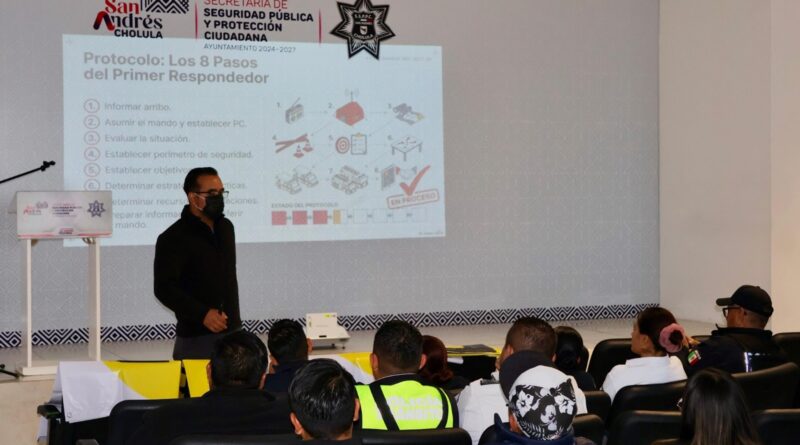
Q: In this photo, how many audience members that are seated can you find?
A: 11